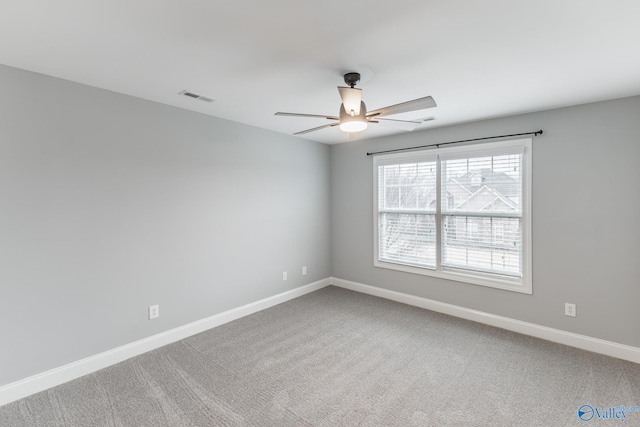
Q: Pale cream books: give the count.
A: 0